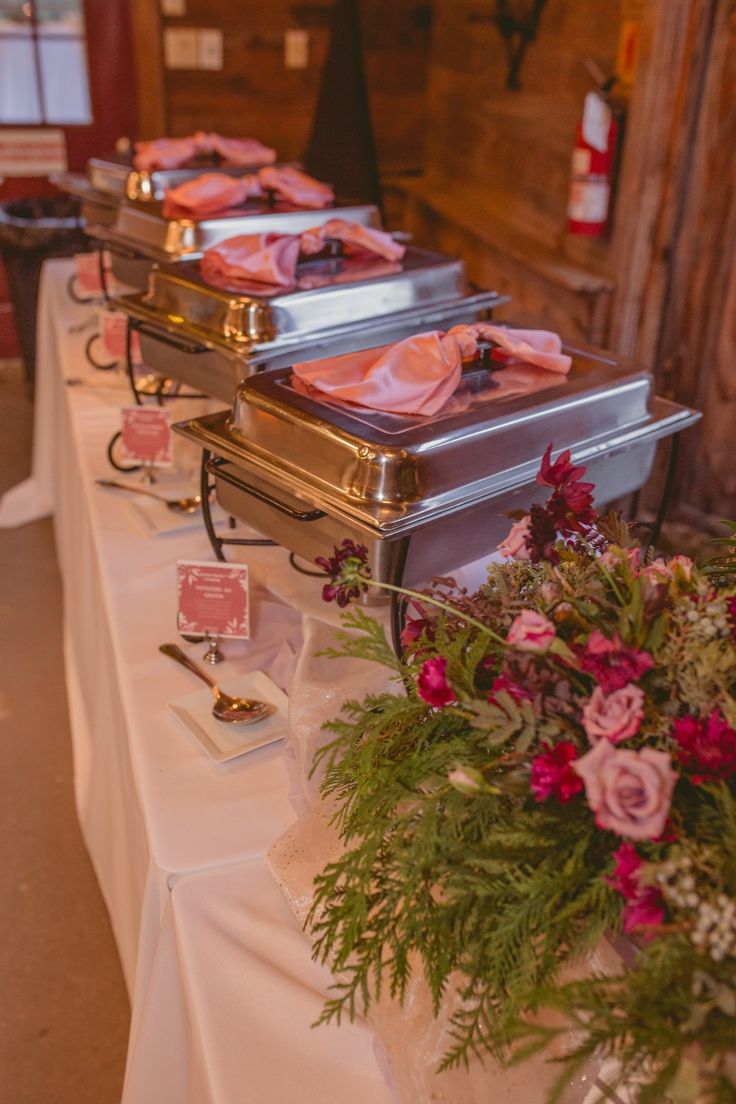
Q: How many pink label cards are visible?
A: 4